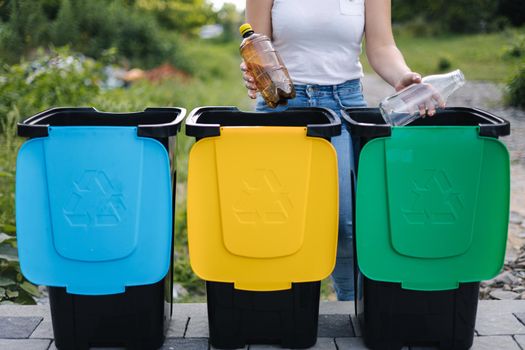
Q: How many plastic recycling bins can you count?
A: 3